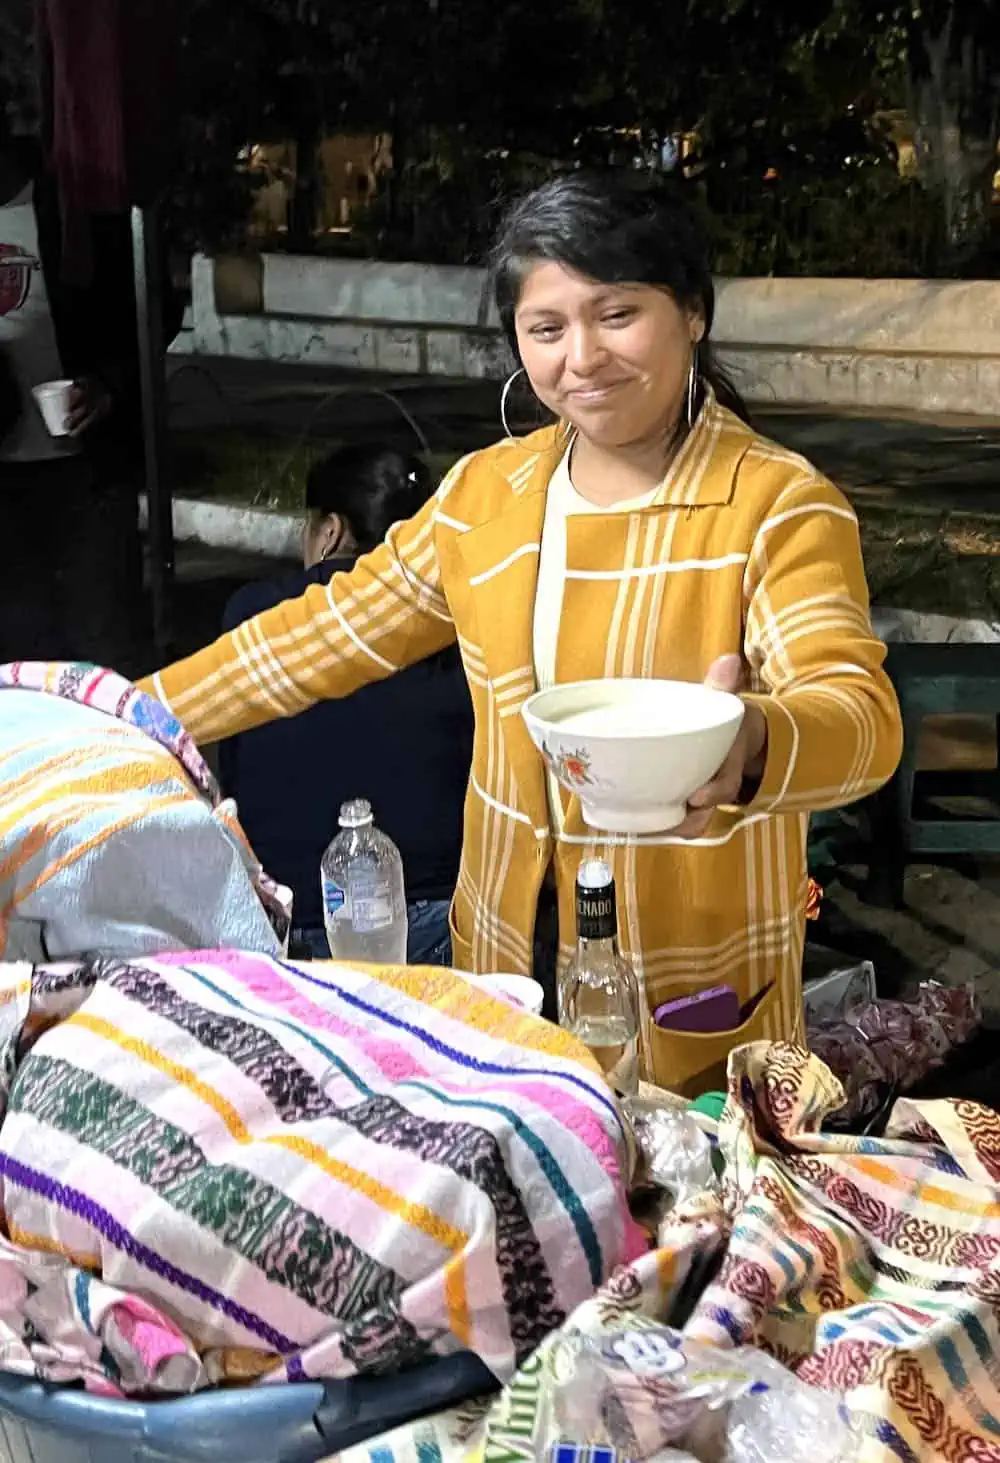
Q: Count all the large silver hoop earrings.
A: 2